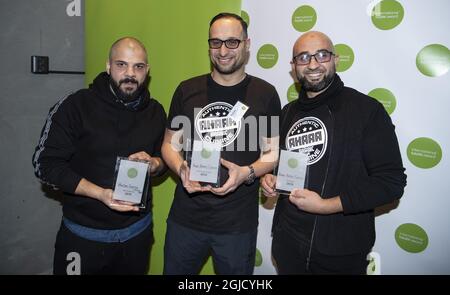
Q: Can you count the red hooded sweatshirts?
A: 0